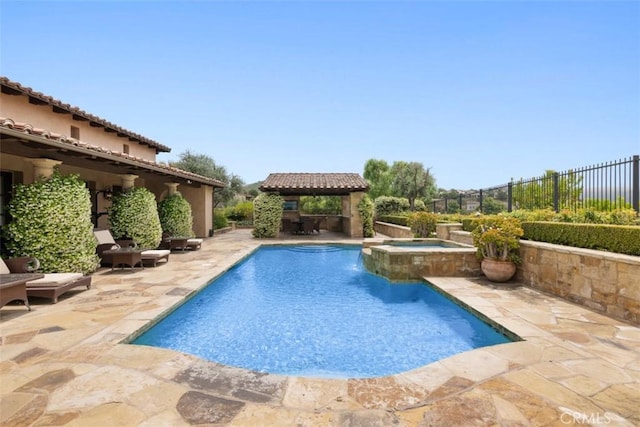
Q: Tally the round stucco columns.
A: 3